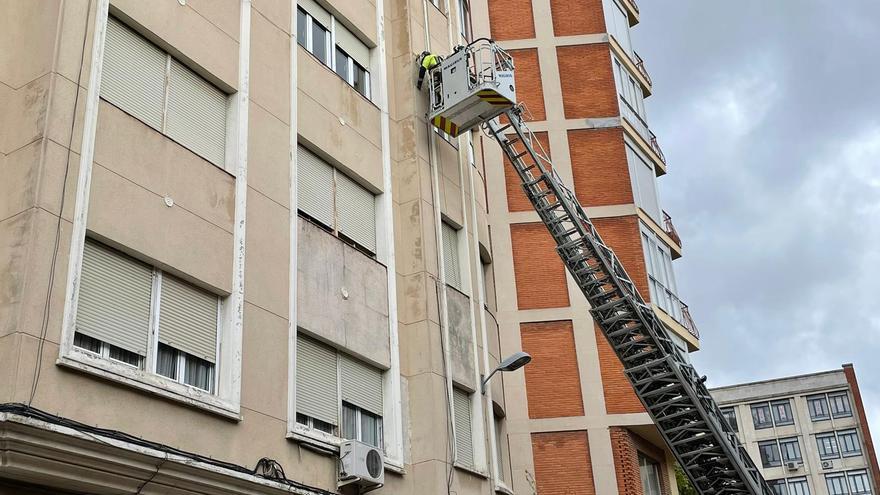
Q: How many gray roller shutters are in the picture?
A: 12